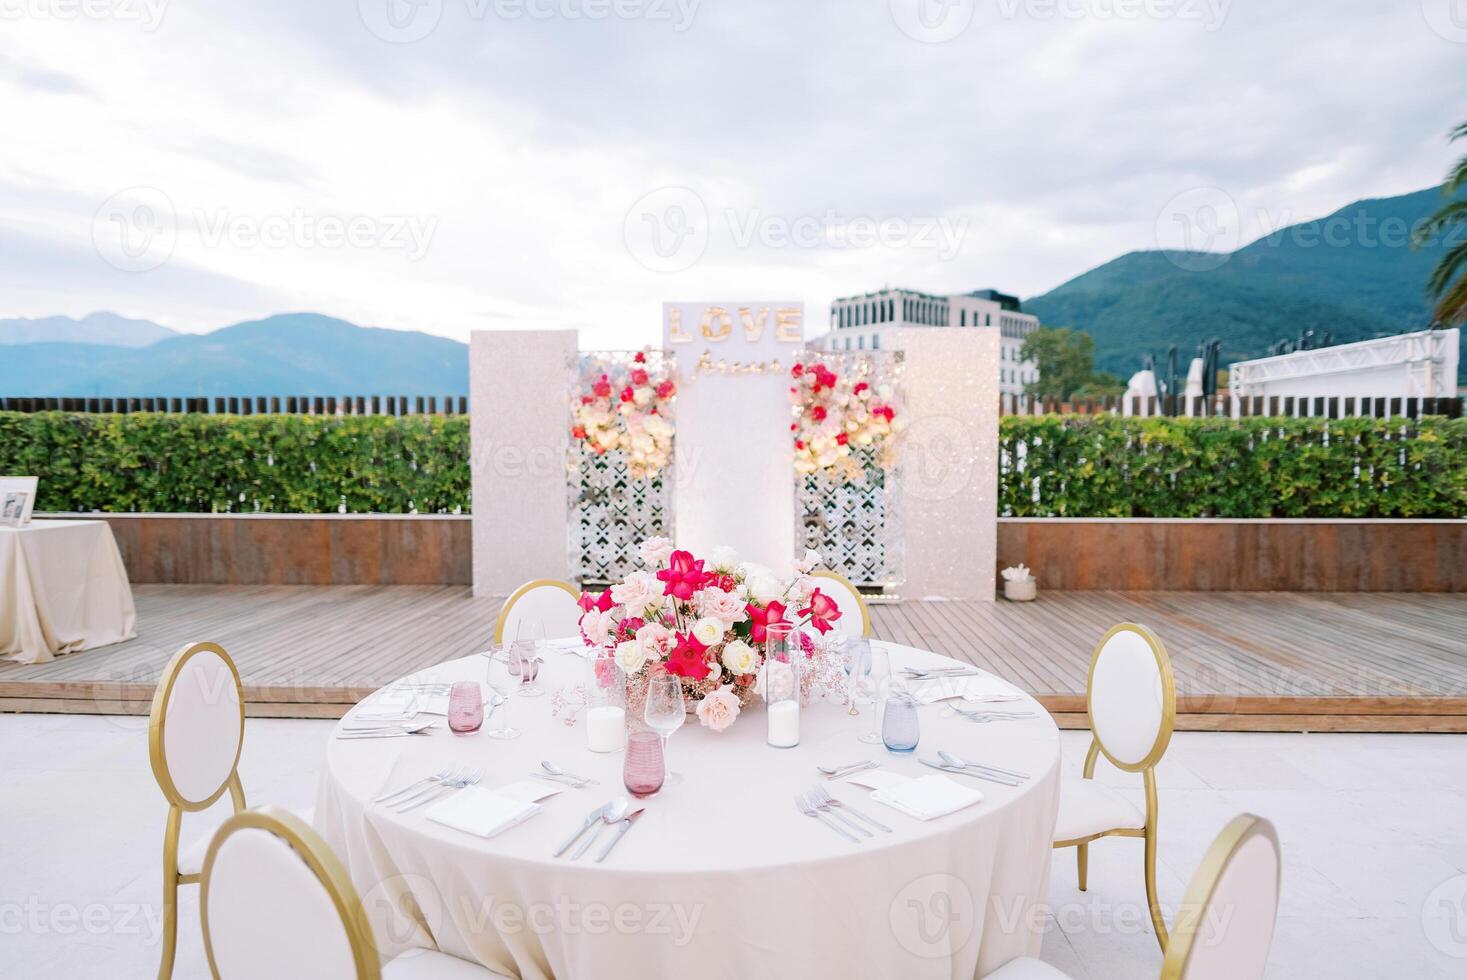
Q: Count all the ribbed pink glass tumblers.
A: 3